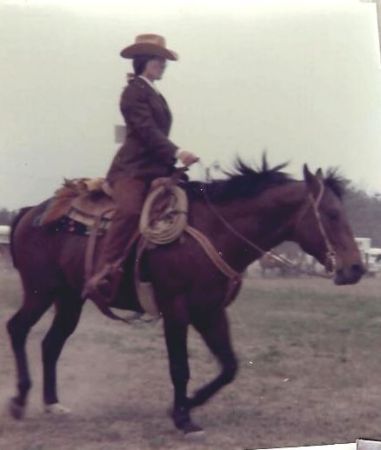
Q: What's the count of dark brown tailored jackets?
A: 1